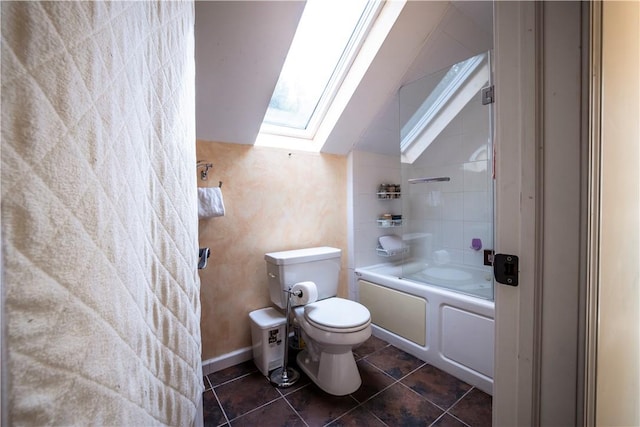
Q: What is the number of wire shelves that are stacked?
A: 3